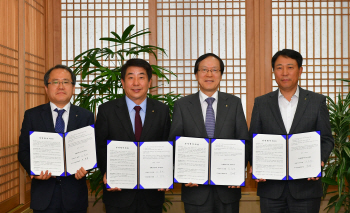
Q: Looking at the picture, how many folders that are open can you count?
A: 4